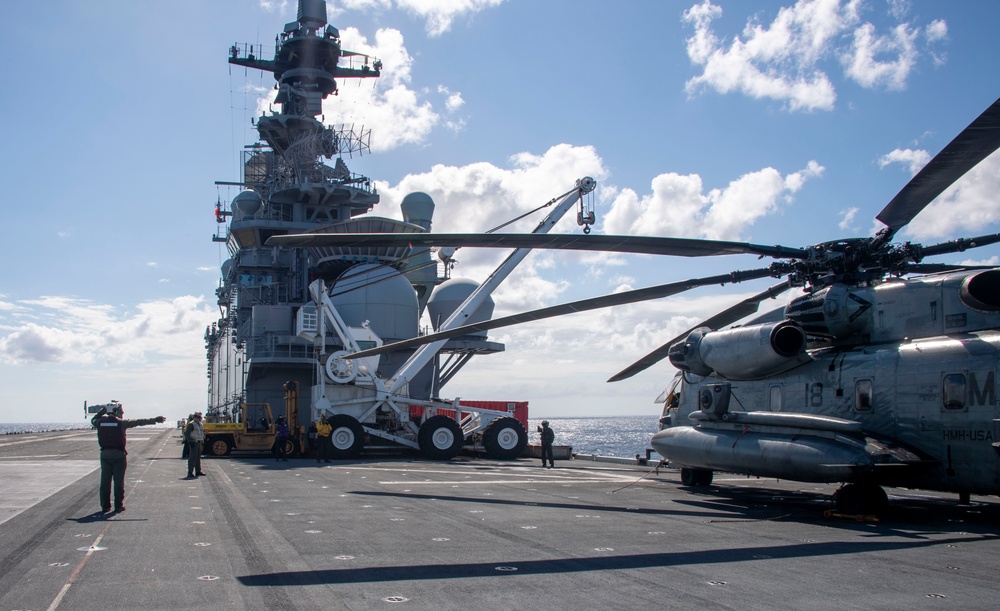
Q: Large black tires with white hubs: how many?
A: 3